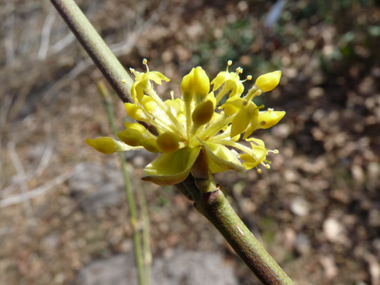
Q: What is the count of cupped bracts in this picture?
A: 2